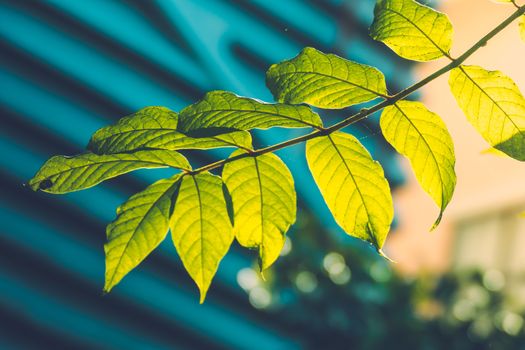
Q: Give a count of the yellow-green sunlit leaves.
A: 11